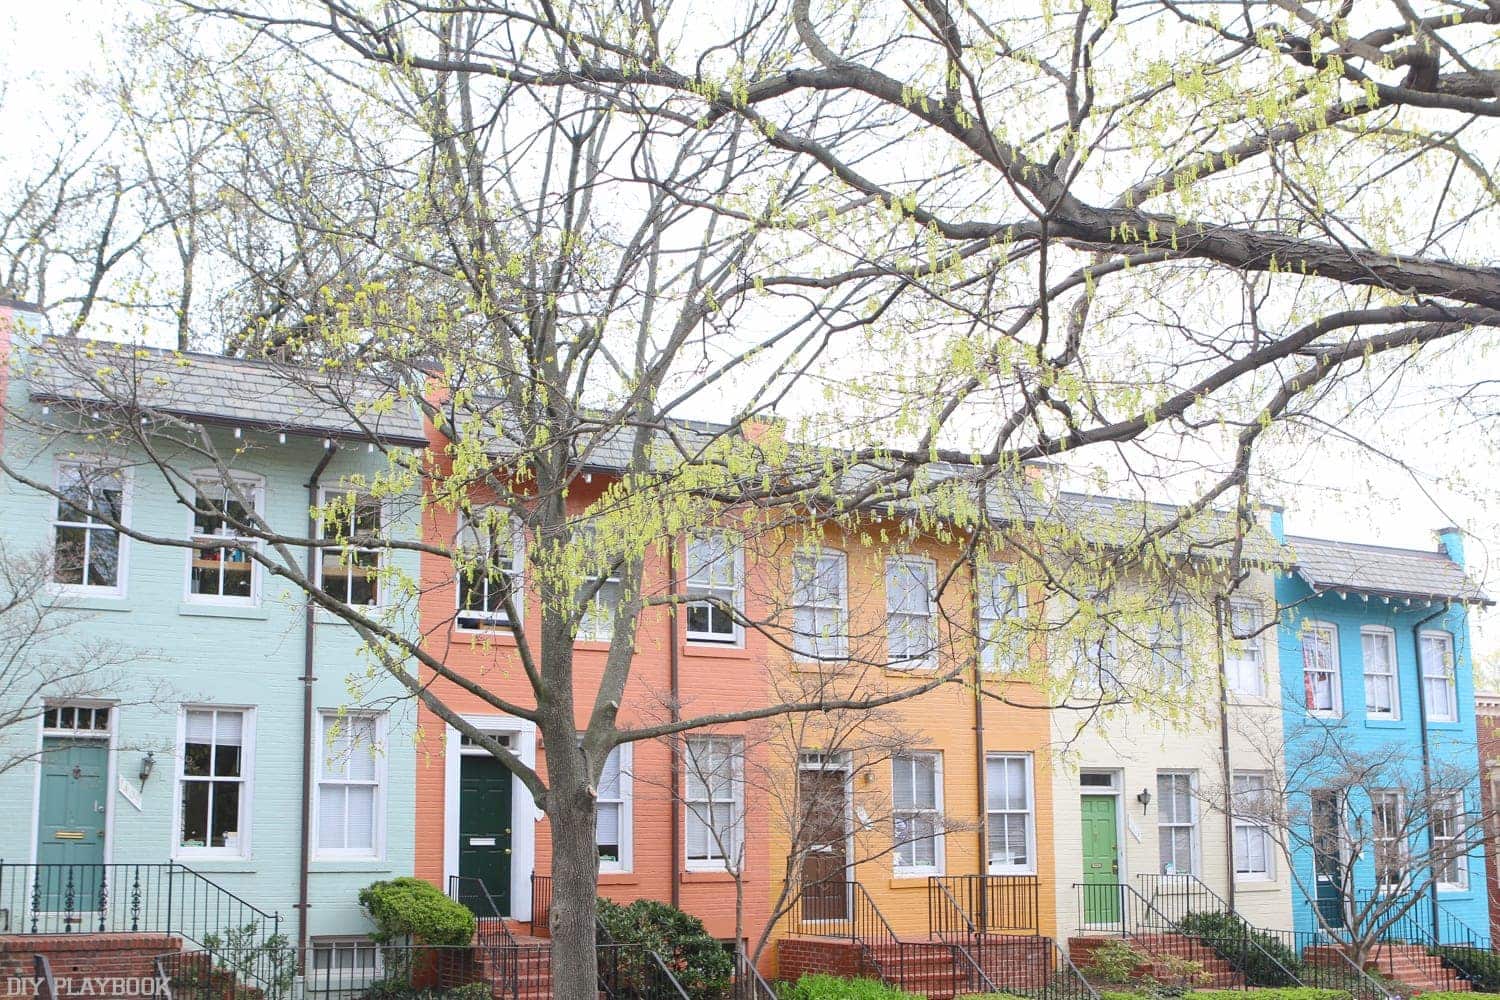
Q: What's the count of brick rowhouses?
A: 5